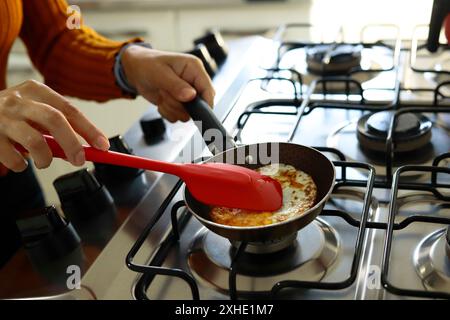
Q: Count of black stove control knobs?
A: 6